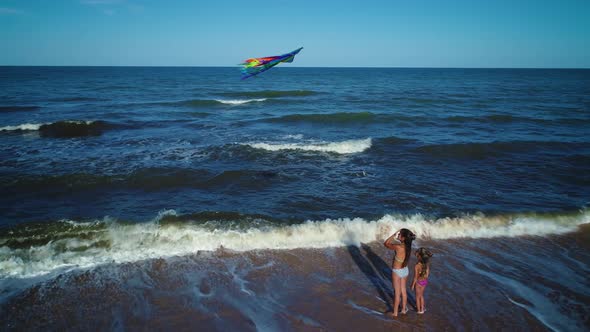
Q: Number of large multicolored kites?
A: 1